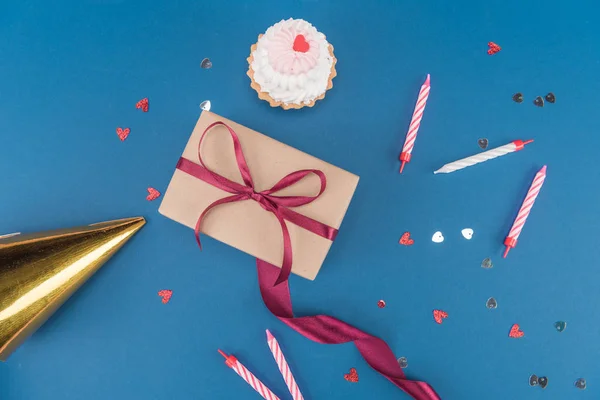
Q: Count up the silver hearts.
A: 15